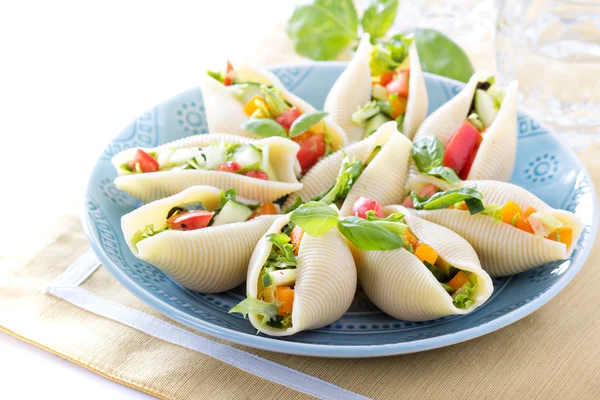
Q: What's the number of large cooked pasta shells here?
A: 9